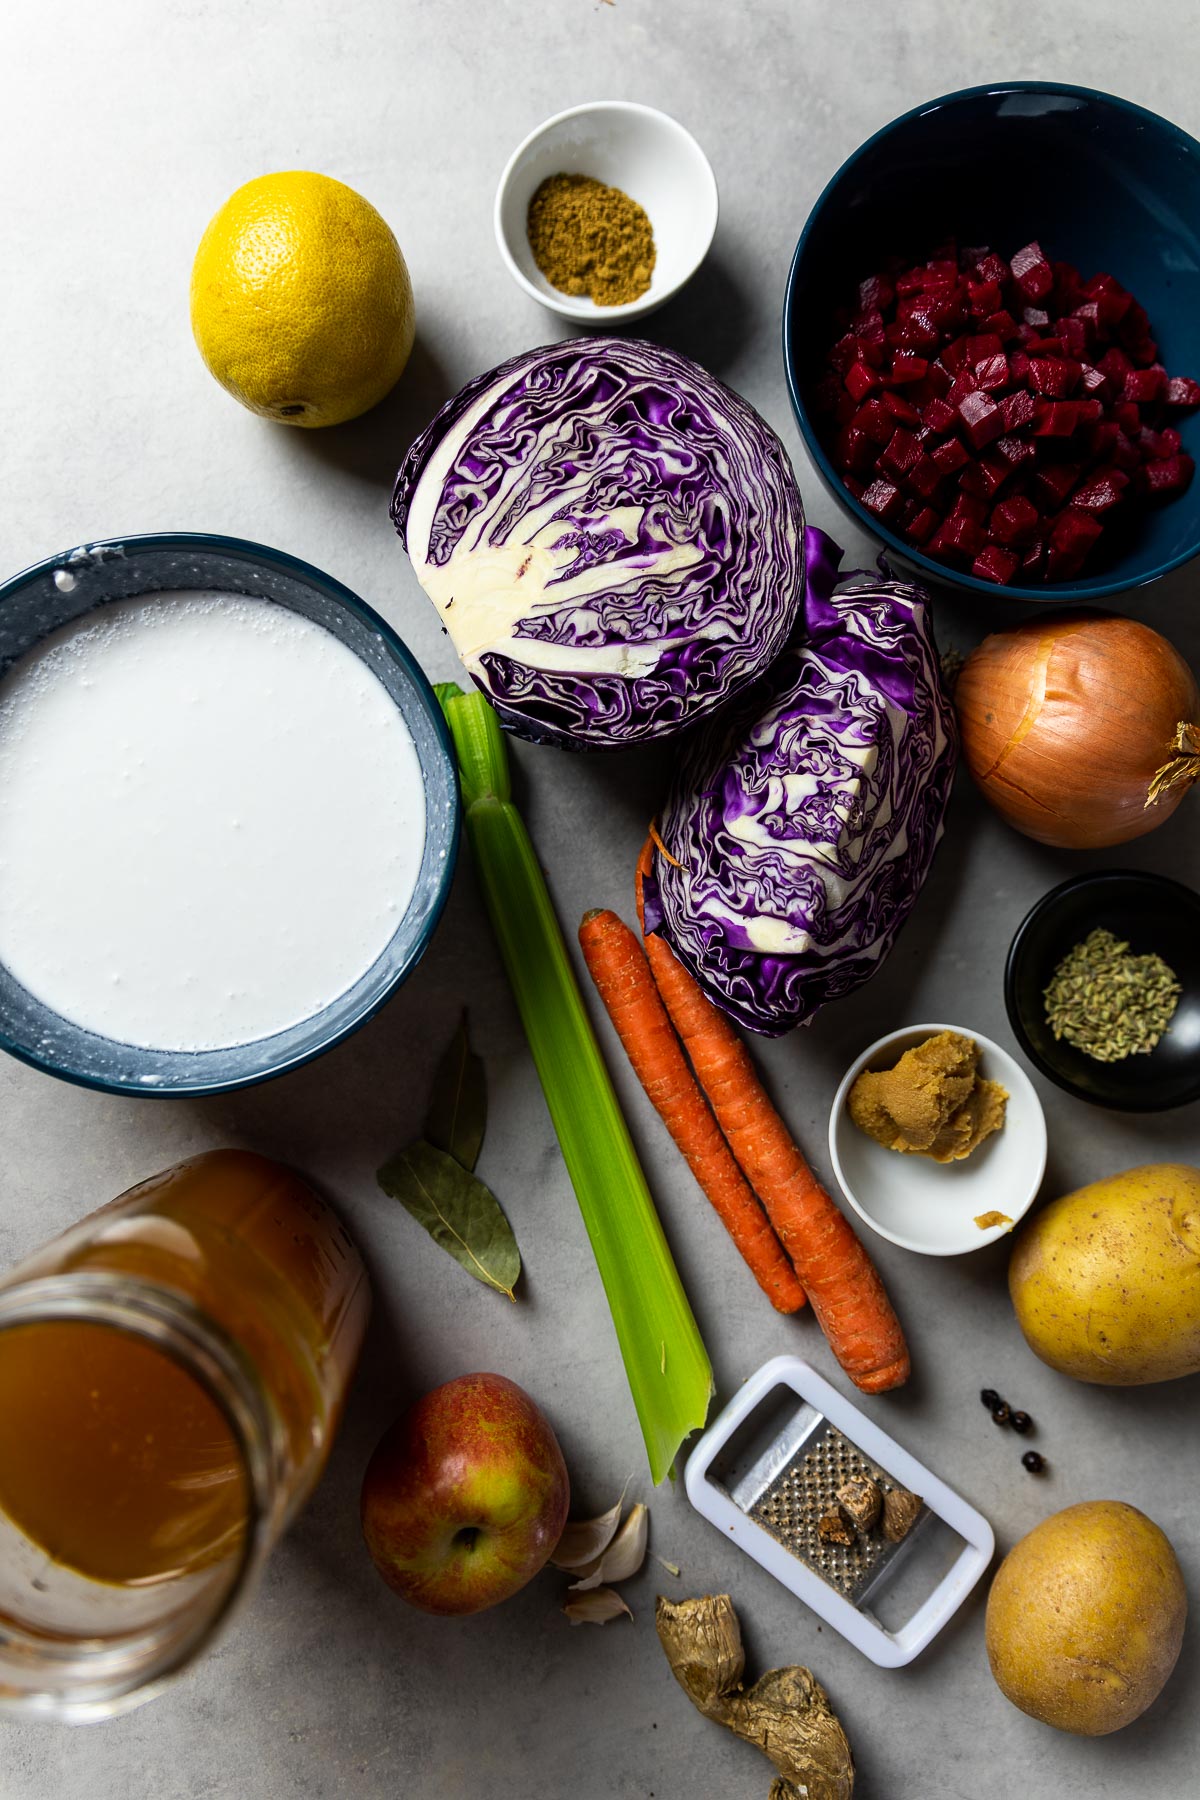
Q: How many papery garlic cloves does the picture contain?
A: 3